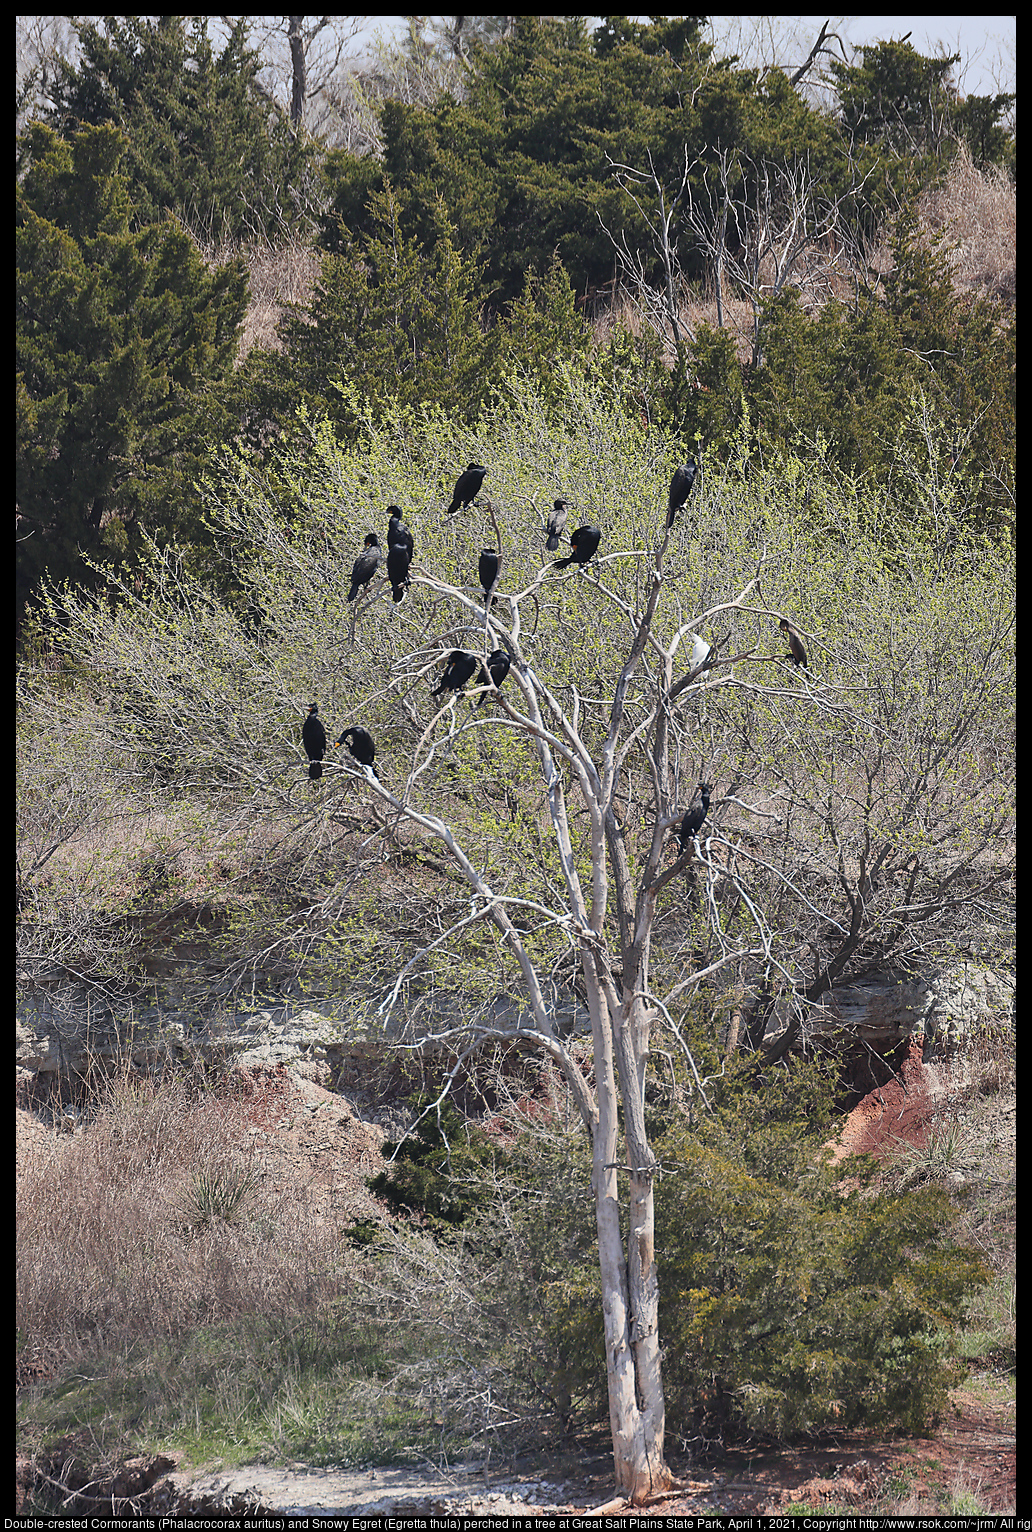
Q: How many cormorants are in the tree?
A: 14